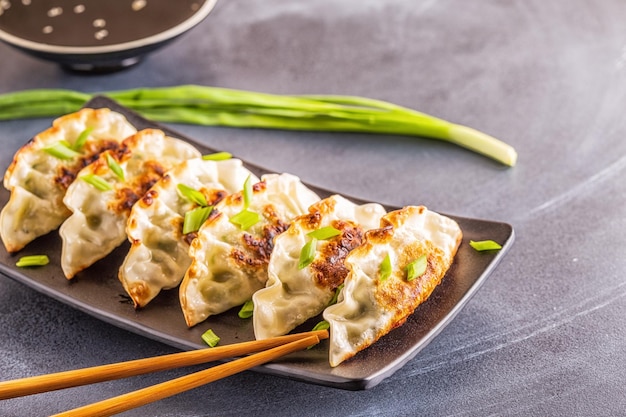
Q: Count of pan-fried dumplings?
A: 6